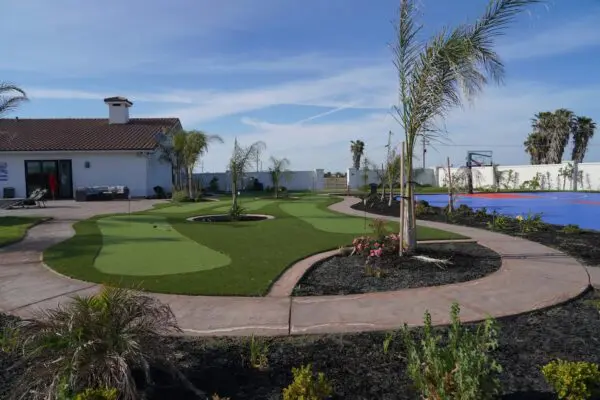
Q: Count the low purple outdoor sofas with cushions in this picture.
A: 0